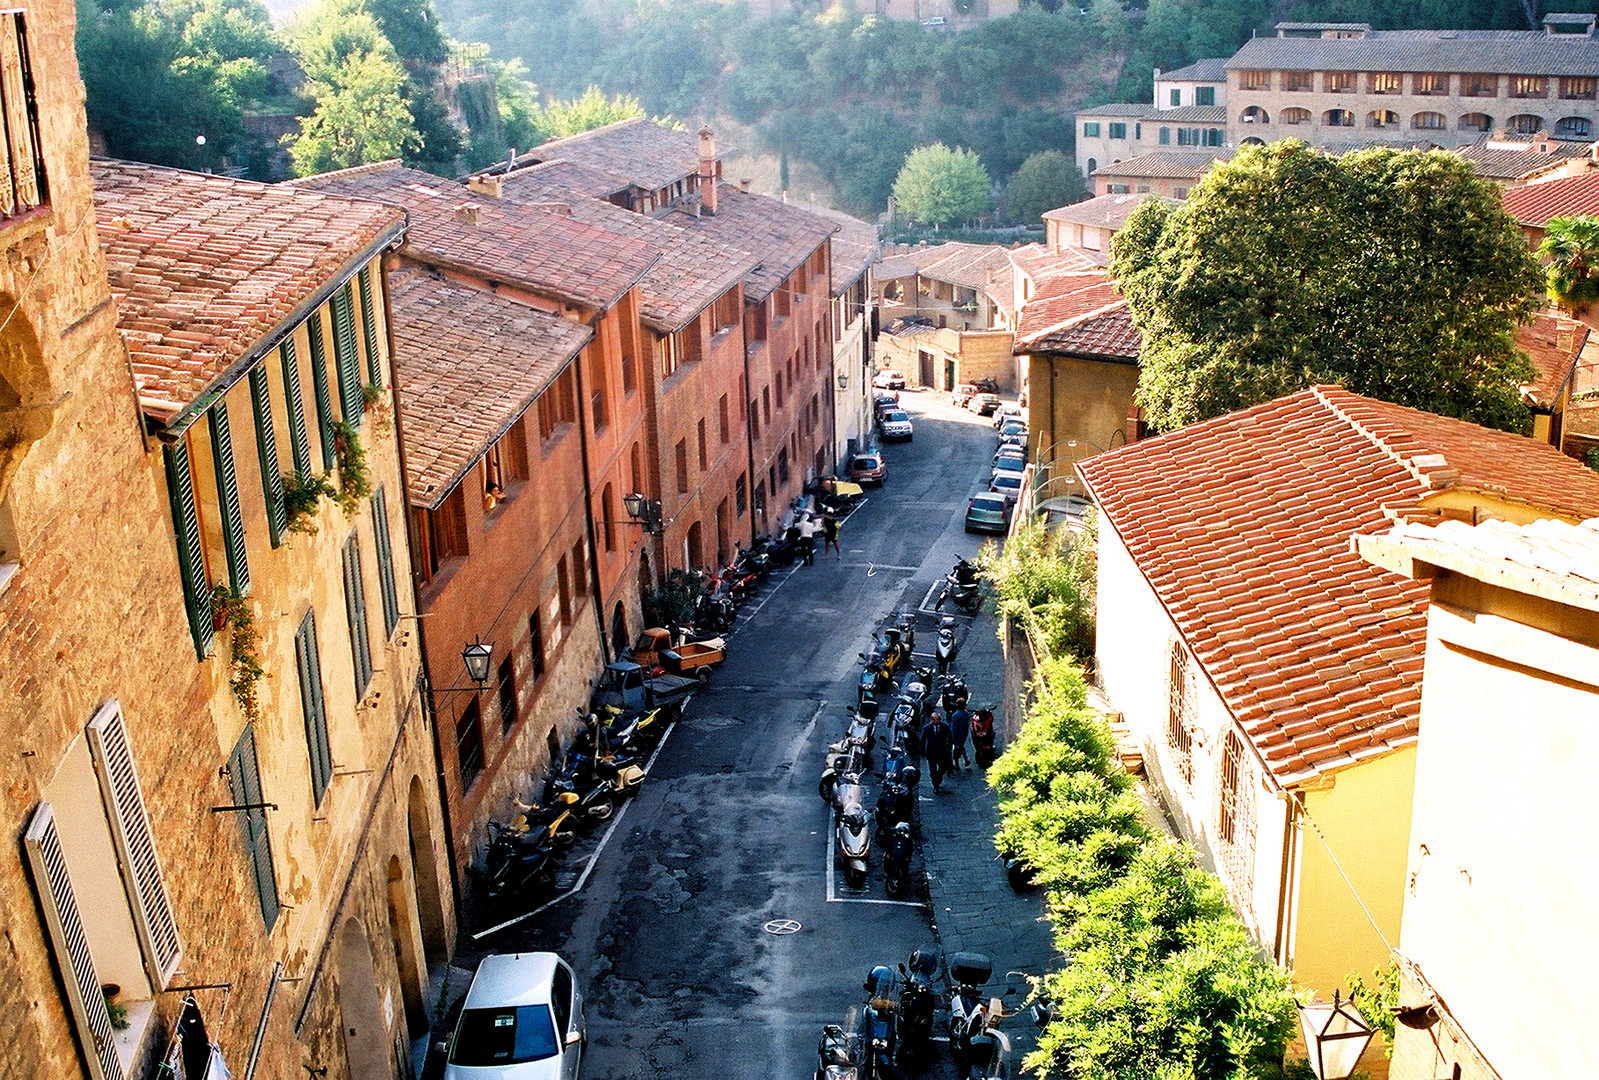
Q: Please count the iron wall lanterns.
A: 5